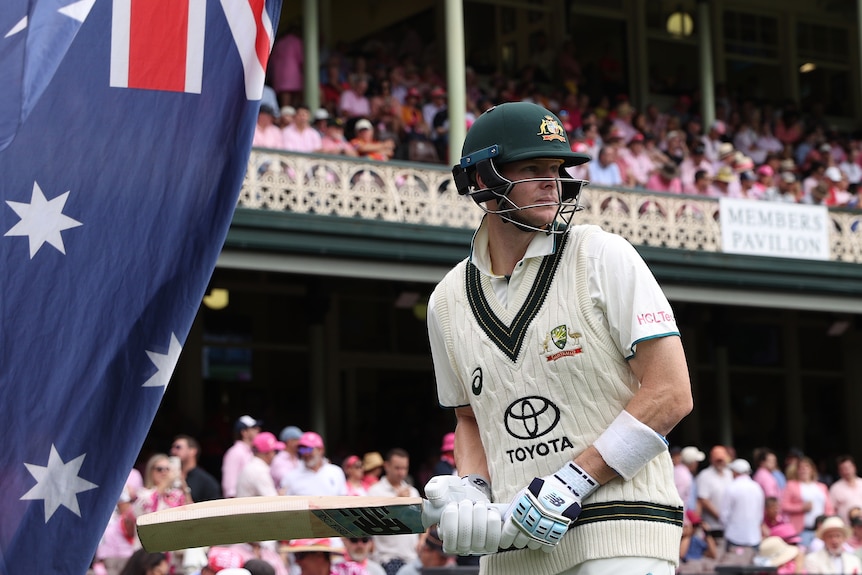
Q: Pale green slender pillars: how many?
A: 3